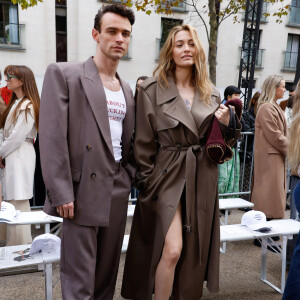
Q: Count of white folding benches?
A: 4